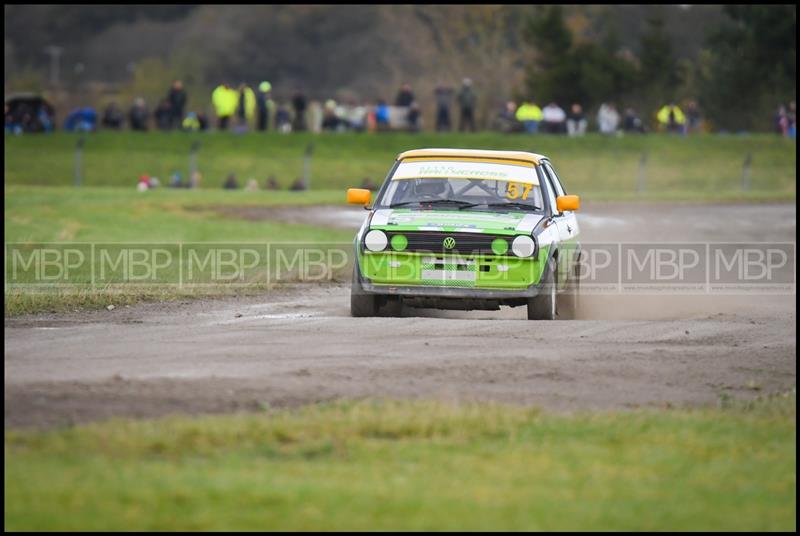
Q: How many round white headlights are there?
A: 2